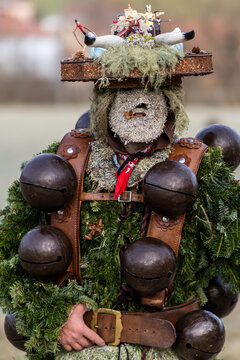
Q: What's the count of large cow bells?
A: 9